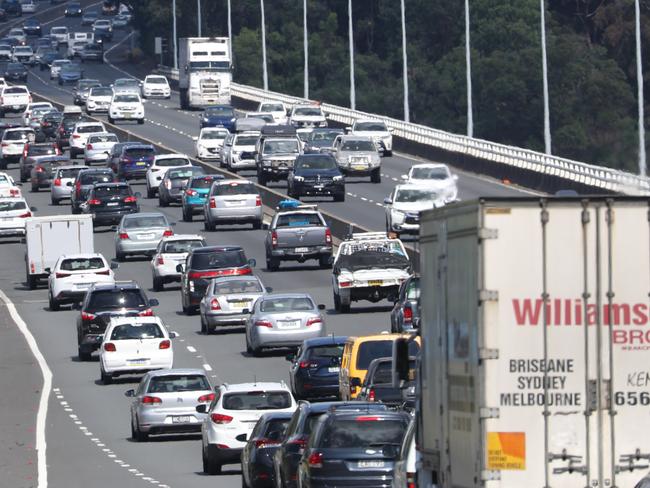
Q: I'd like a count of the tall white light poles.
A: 10